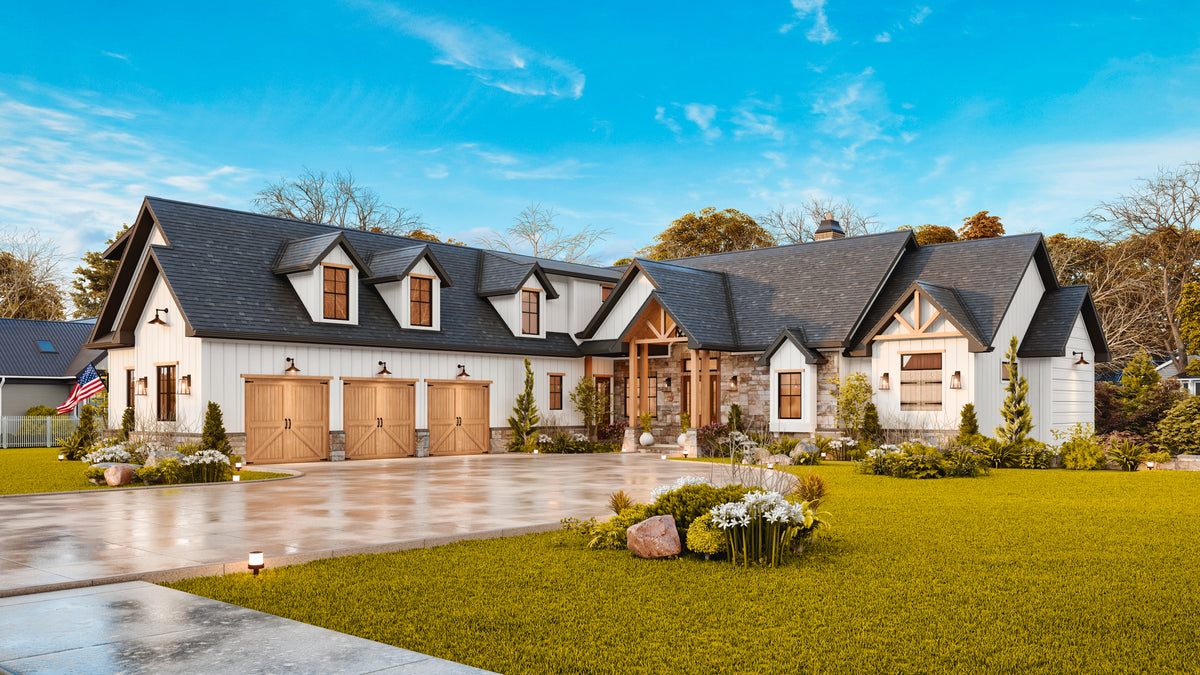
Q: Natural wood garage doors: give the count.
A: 3